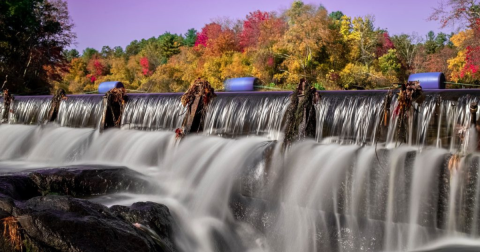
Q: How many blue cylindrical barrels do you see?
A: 3